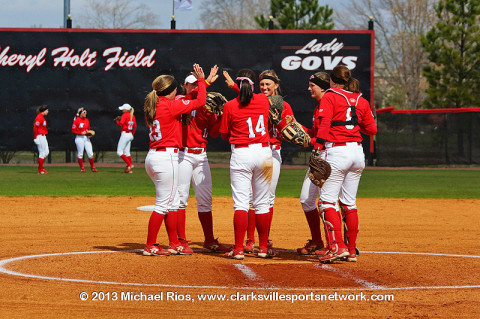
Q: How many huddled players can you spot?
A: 6